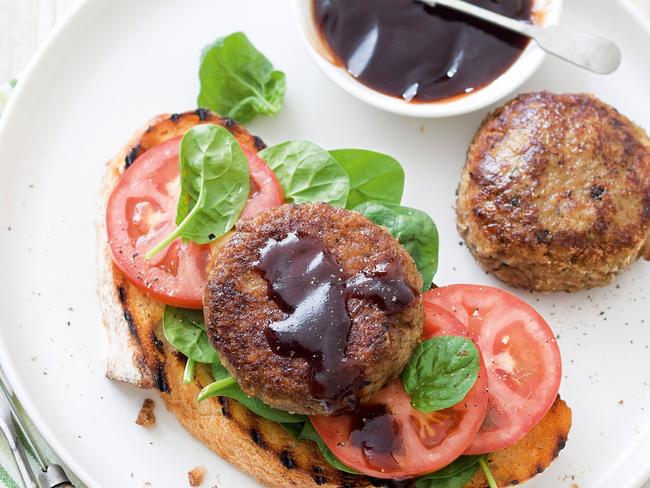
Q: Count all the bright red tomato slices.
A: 3